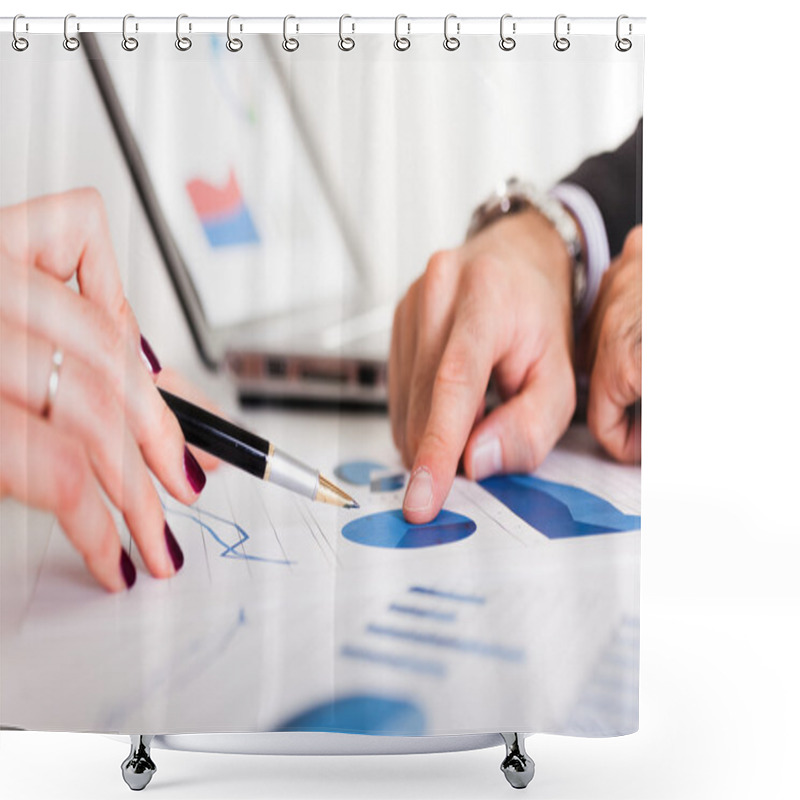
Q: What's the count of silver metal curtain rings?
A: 12